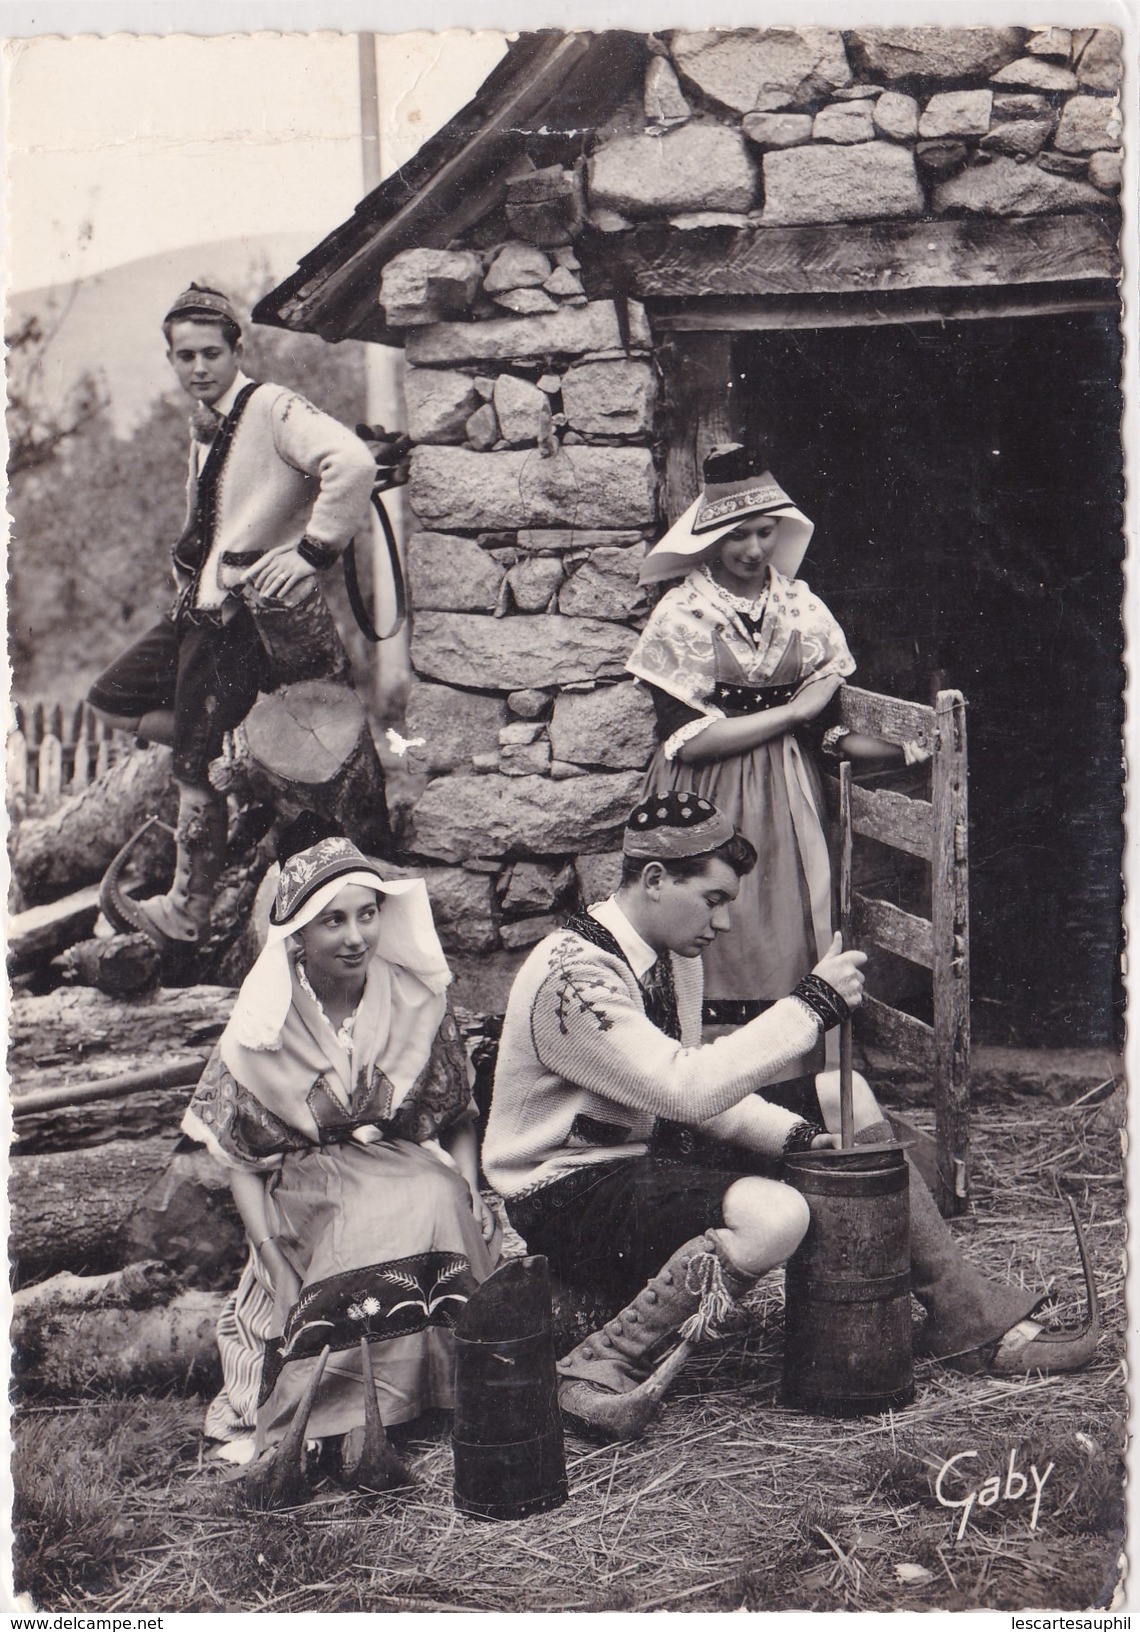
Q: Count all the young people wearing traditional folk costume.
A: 4